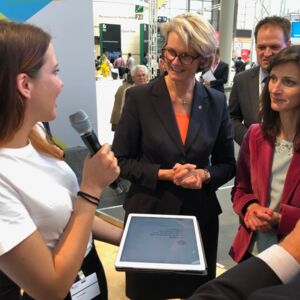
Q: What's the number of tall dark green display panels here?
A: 2